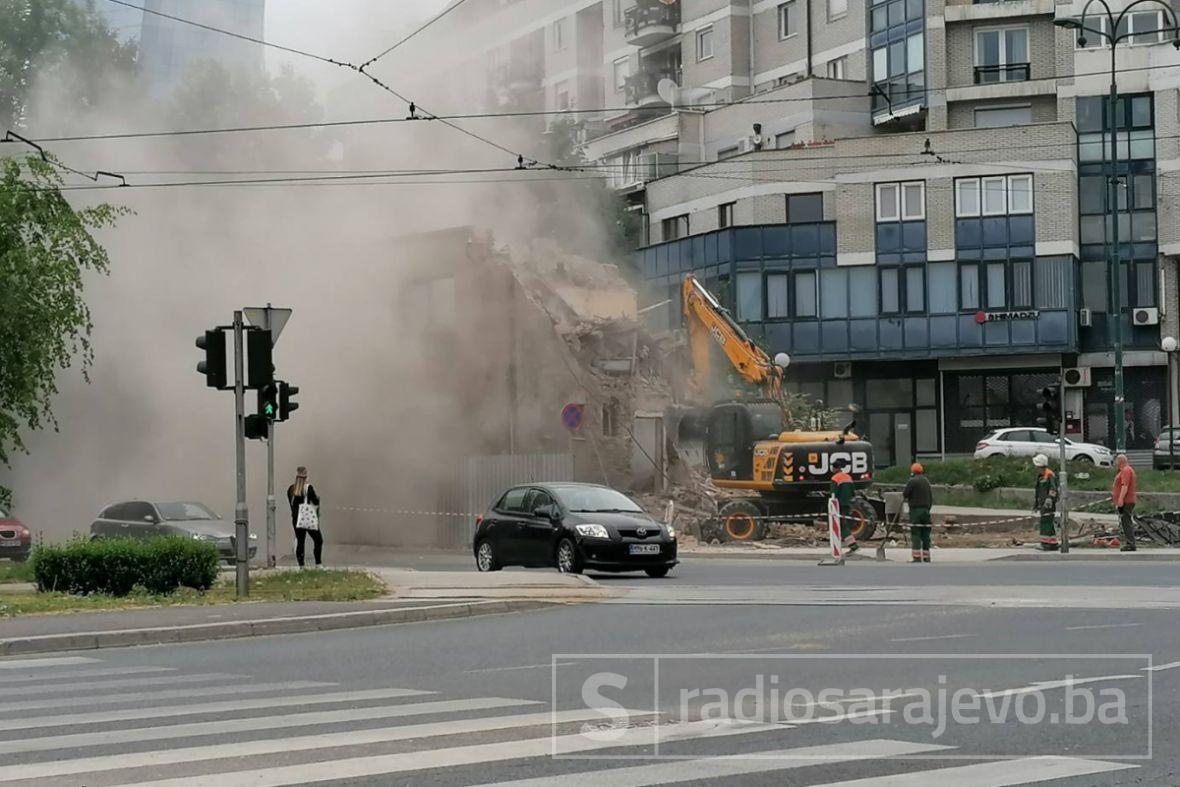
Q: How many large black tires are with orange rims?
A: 2